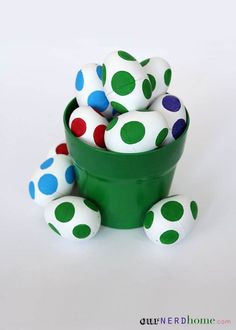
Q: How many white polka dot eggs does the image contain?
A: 10